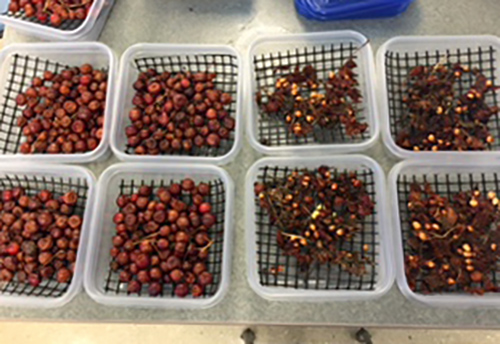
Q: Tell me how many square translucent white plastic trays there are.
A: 9